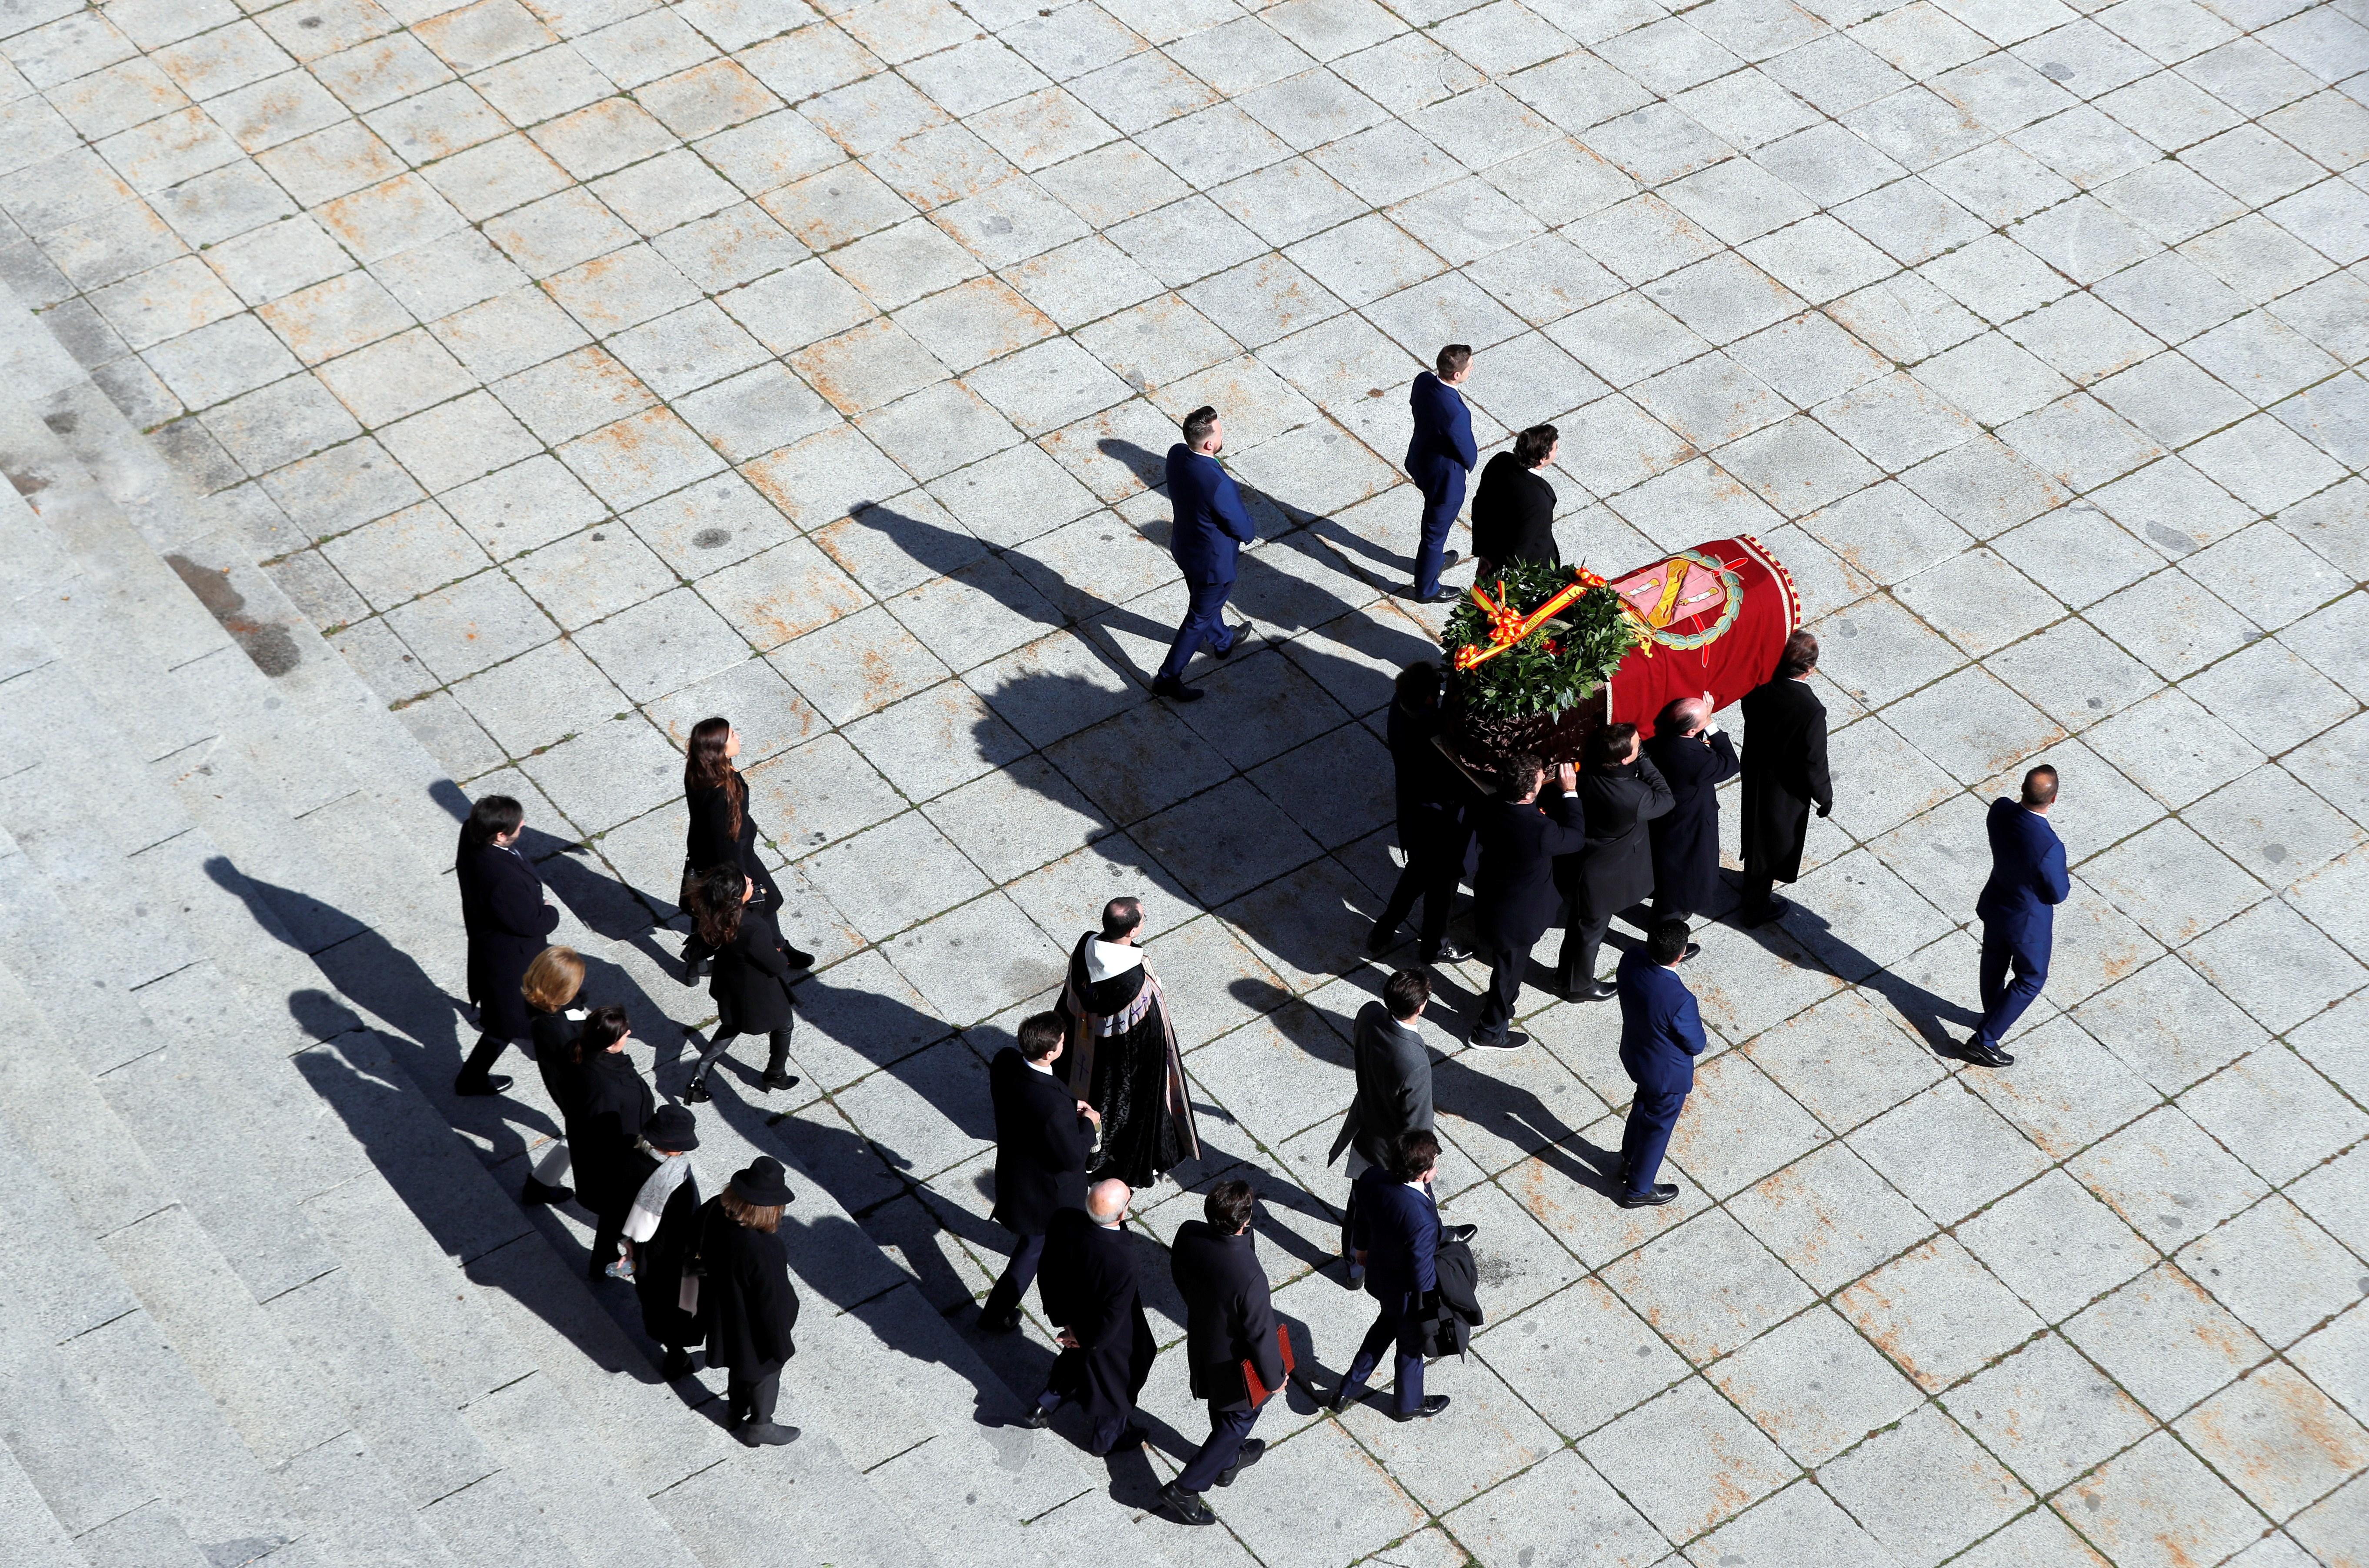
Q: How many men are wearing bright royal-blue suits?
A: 4